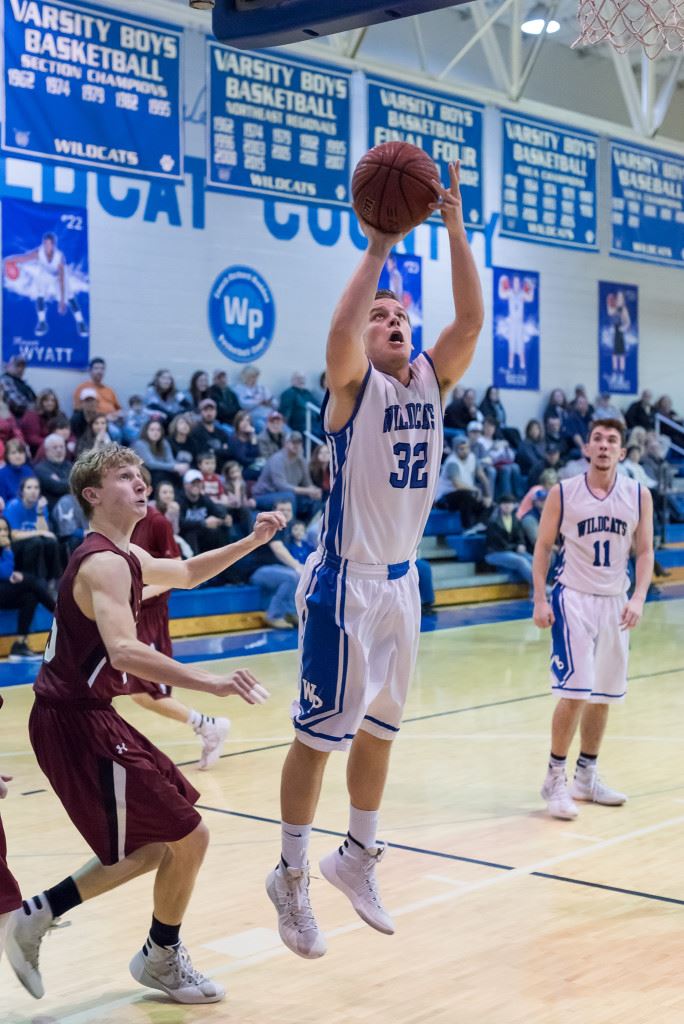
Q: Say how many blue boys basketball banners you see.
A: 4